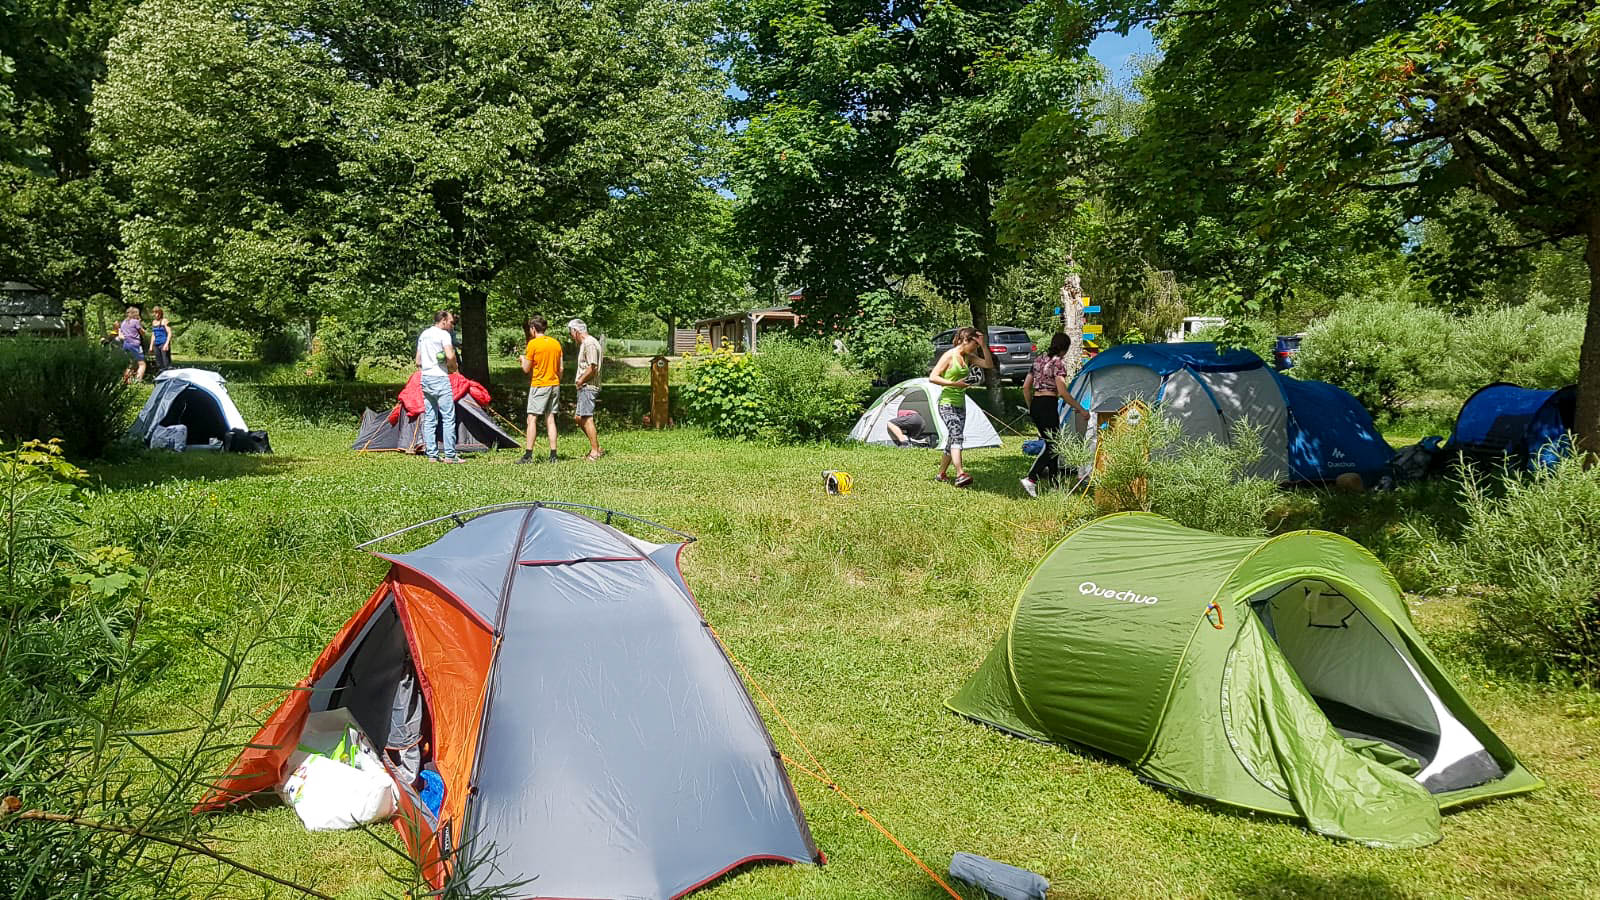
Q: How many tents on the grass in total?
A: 7